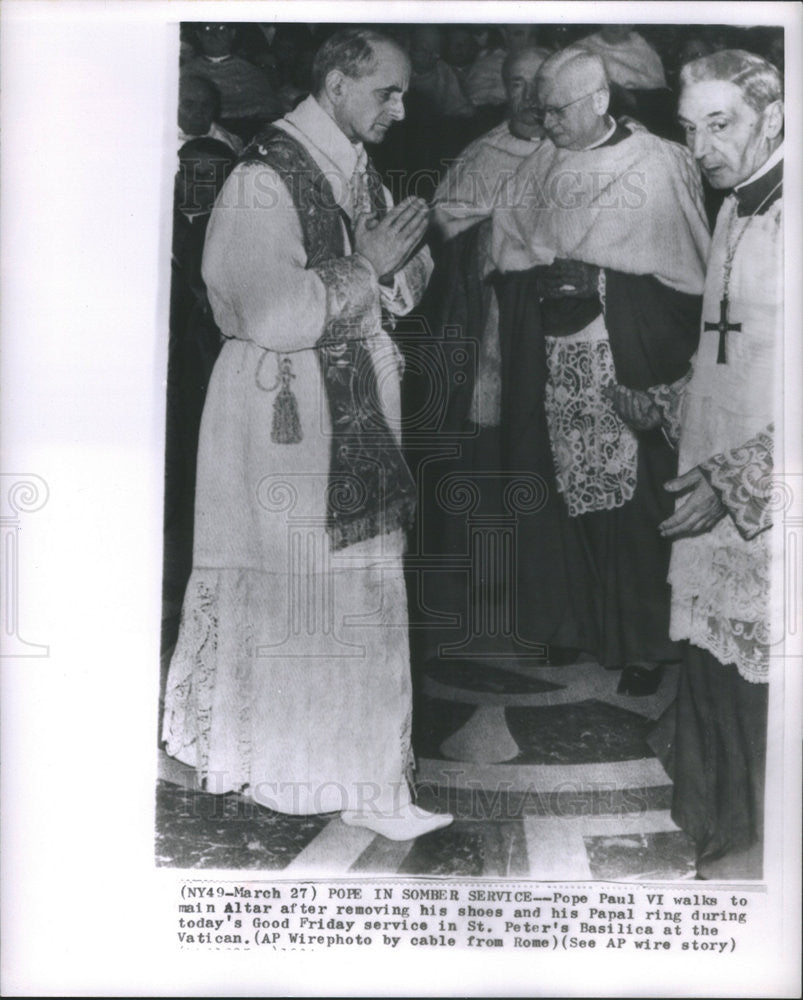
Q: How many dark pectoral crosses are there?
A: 1